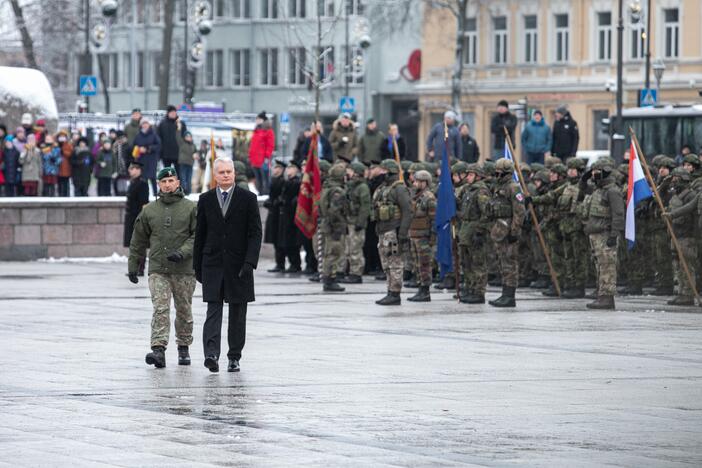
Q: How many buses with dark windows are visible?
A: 1